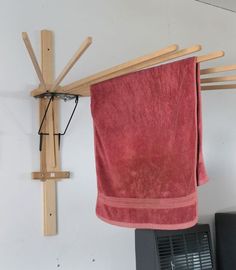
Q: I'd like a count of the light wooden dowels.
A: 8